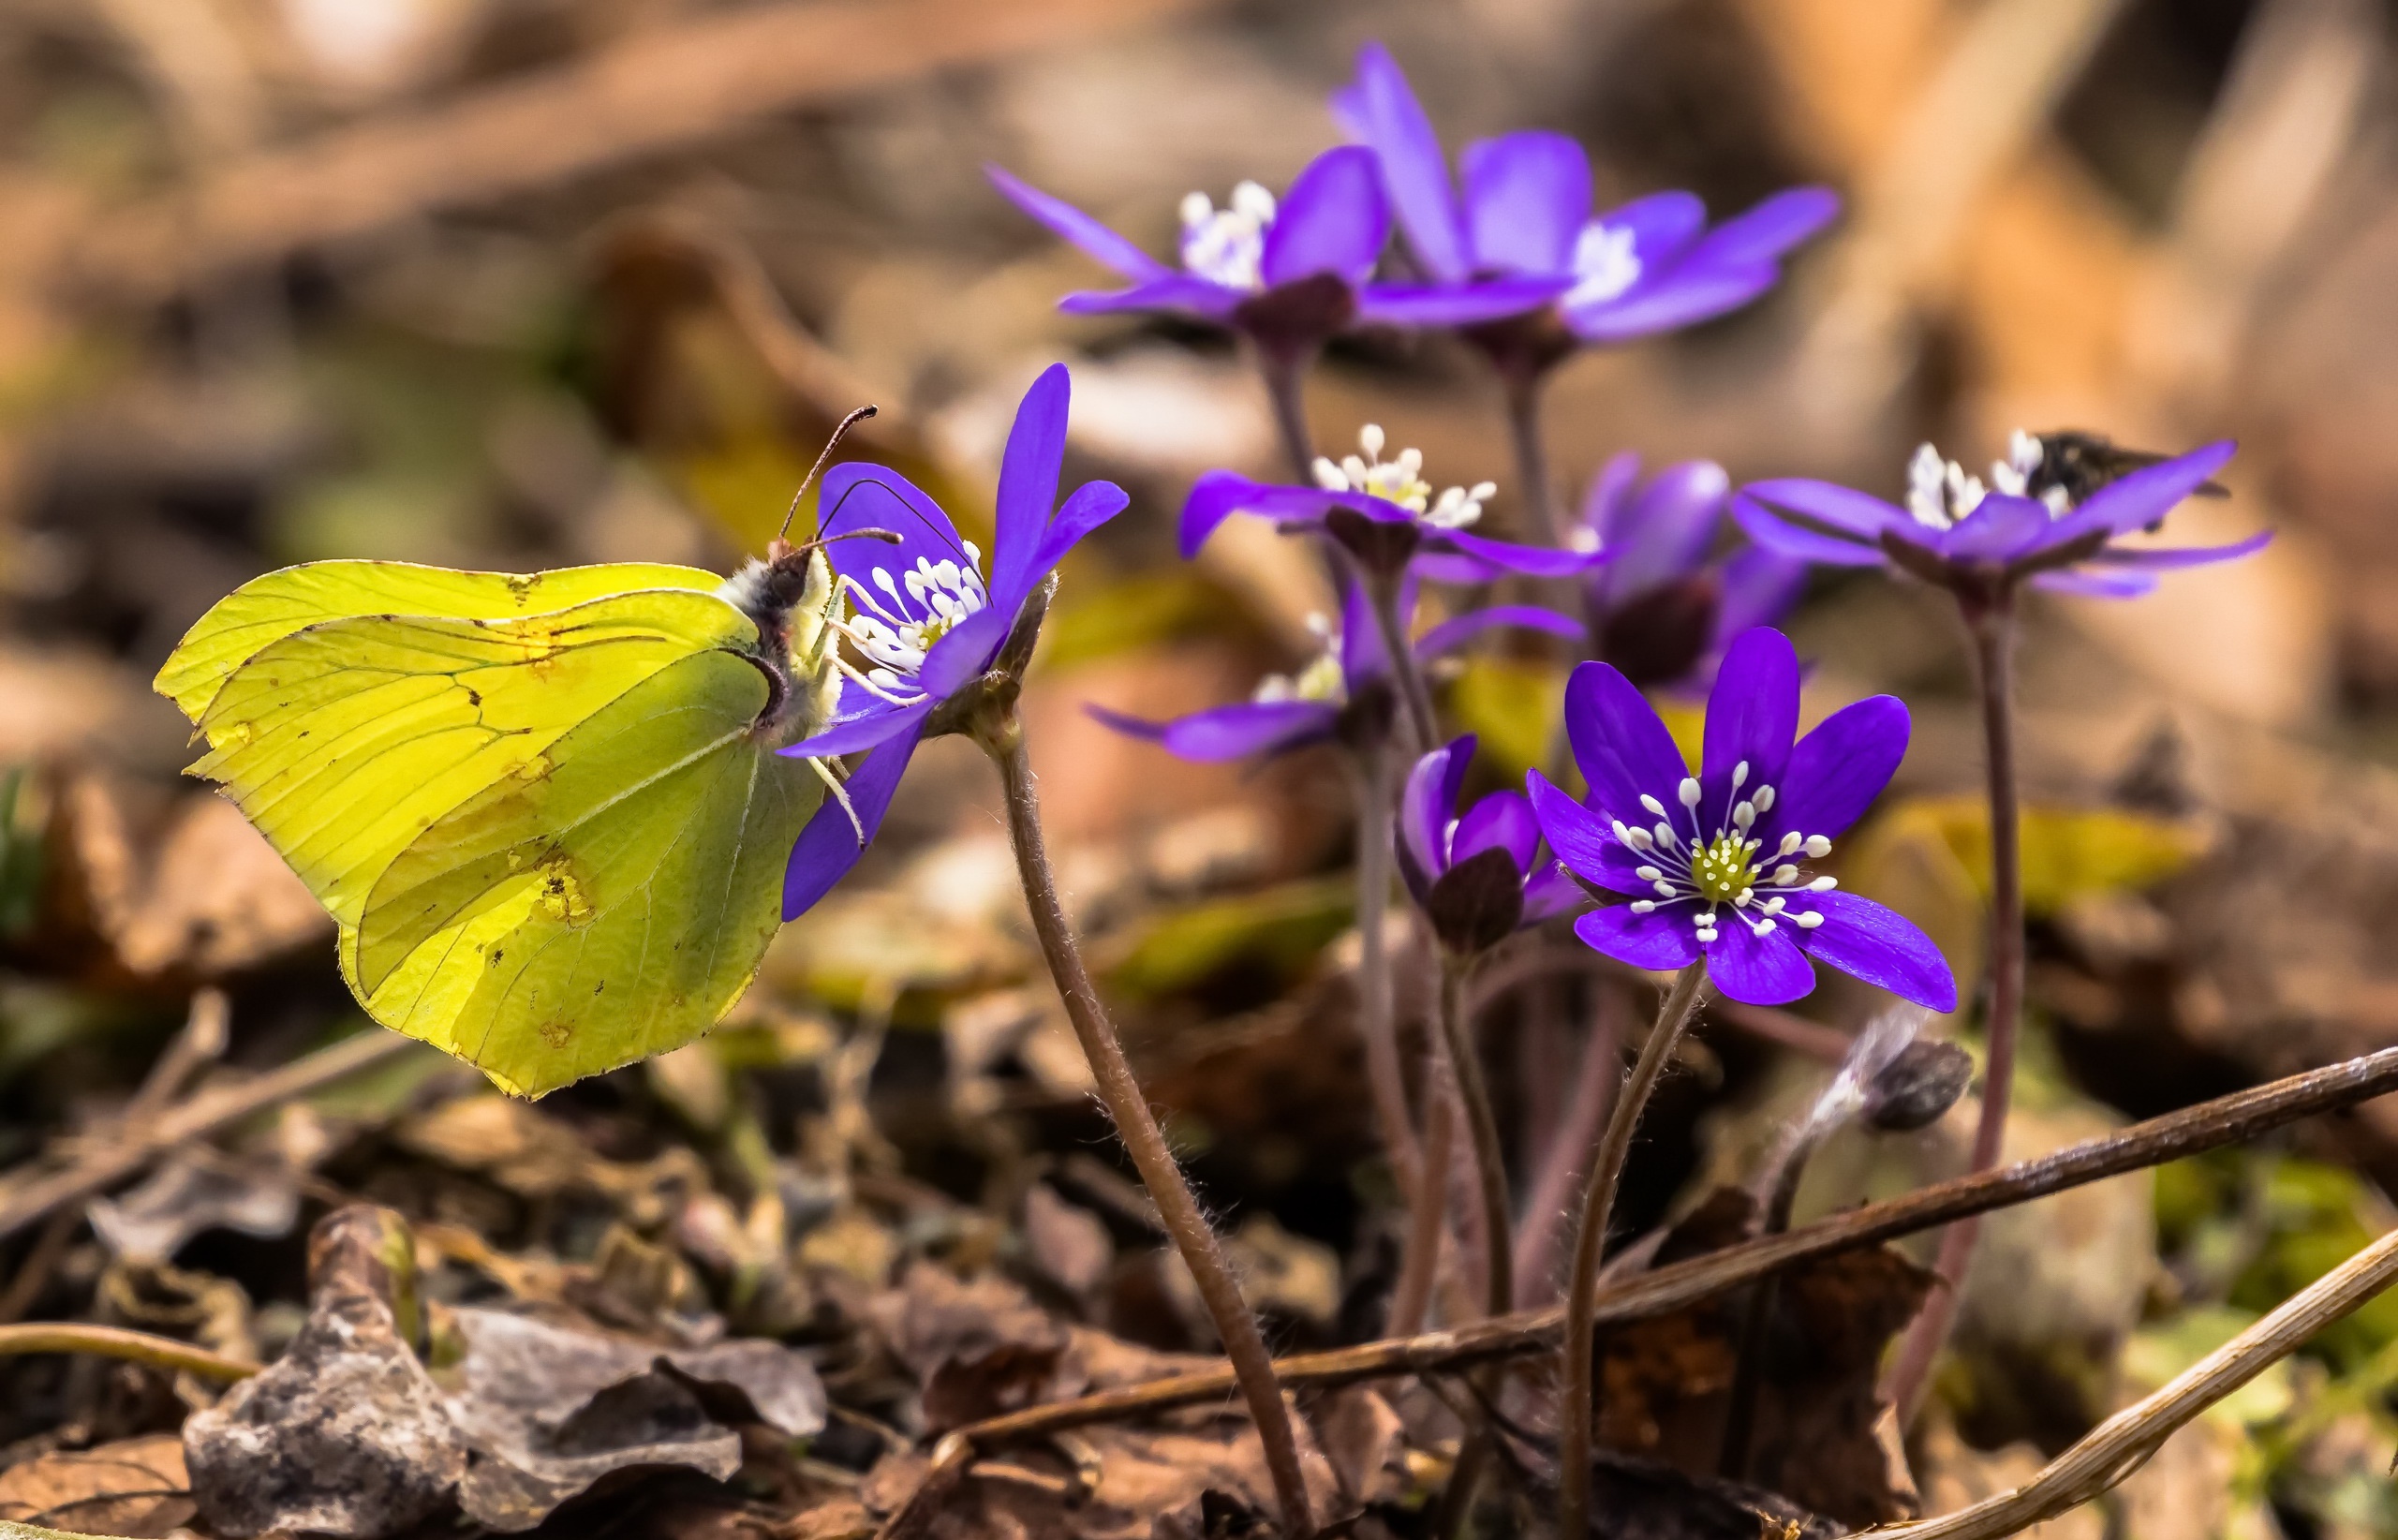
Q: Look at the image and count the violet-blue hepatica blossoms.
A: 9